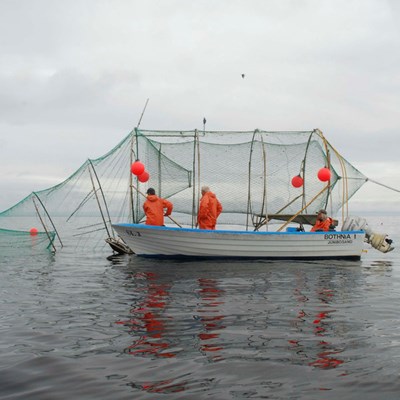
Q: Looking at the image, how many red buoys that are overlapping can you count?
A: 2